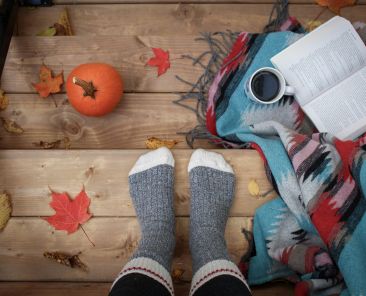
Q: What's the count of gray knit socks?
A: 2